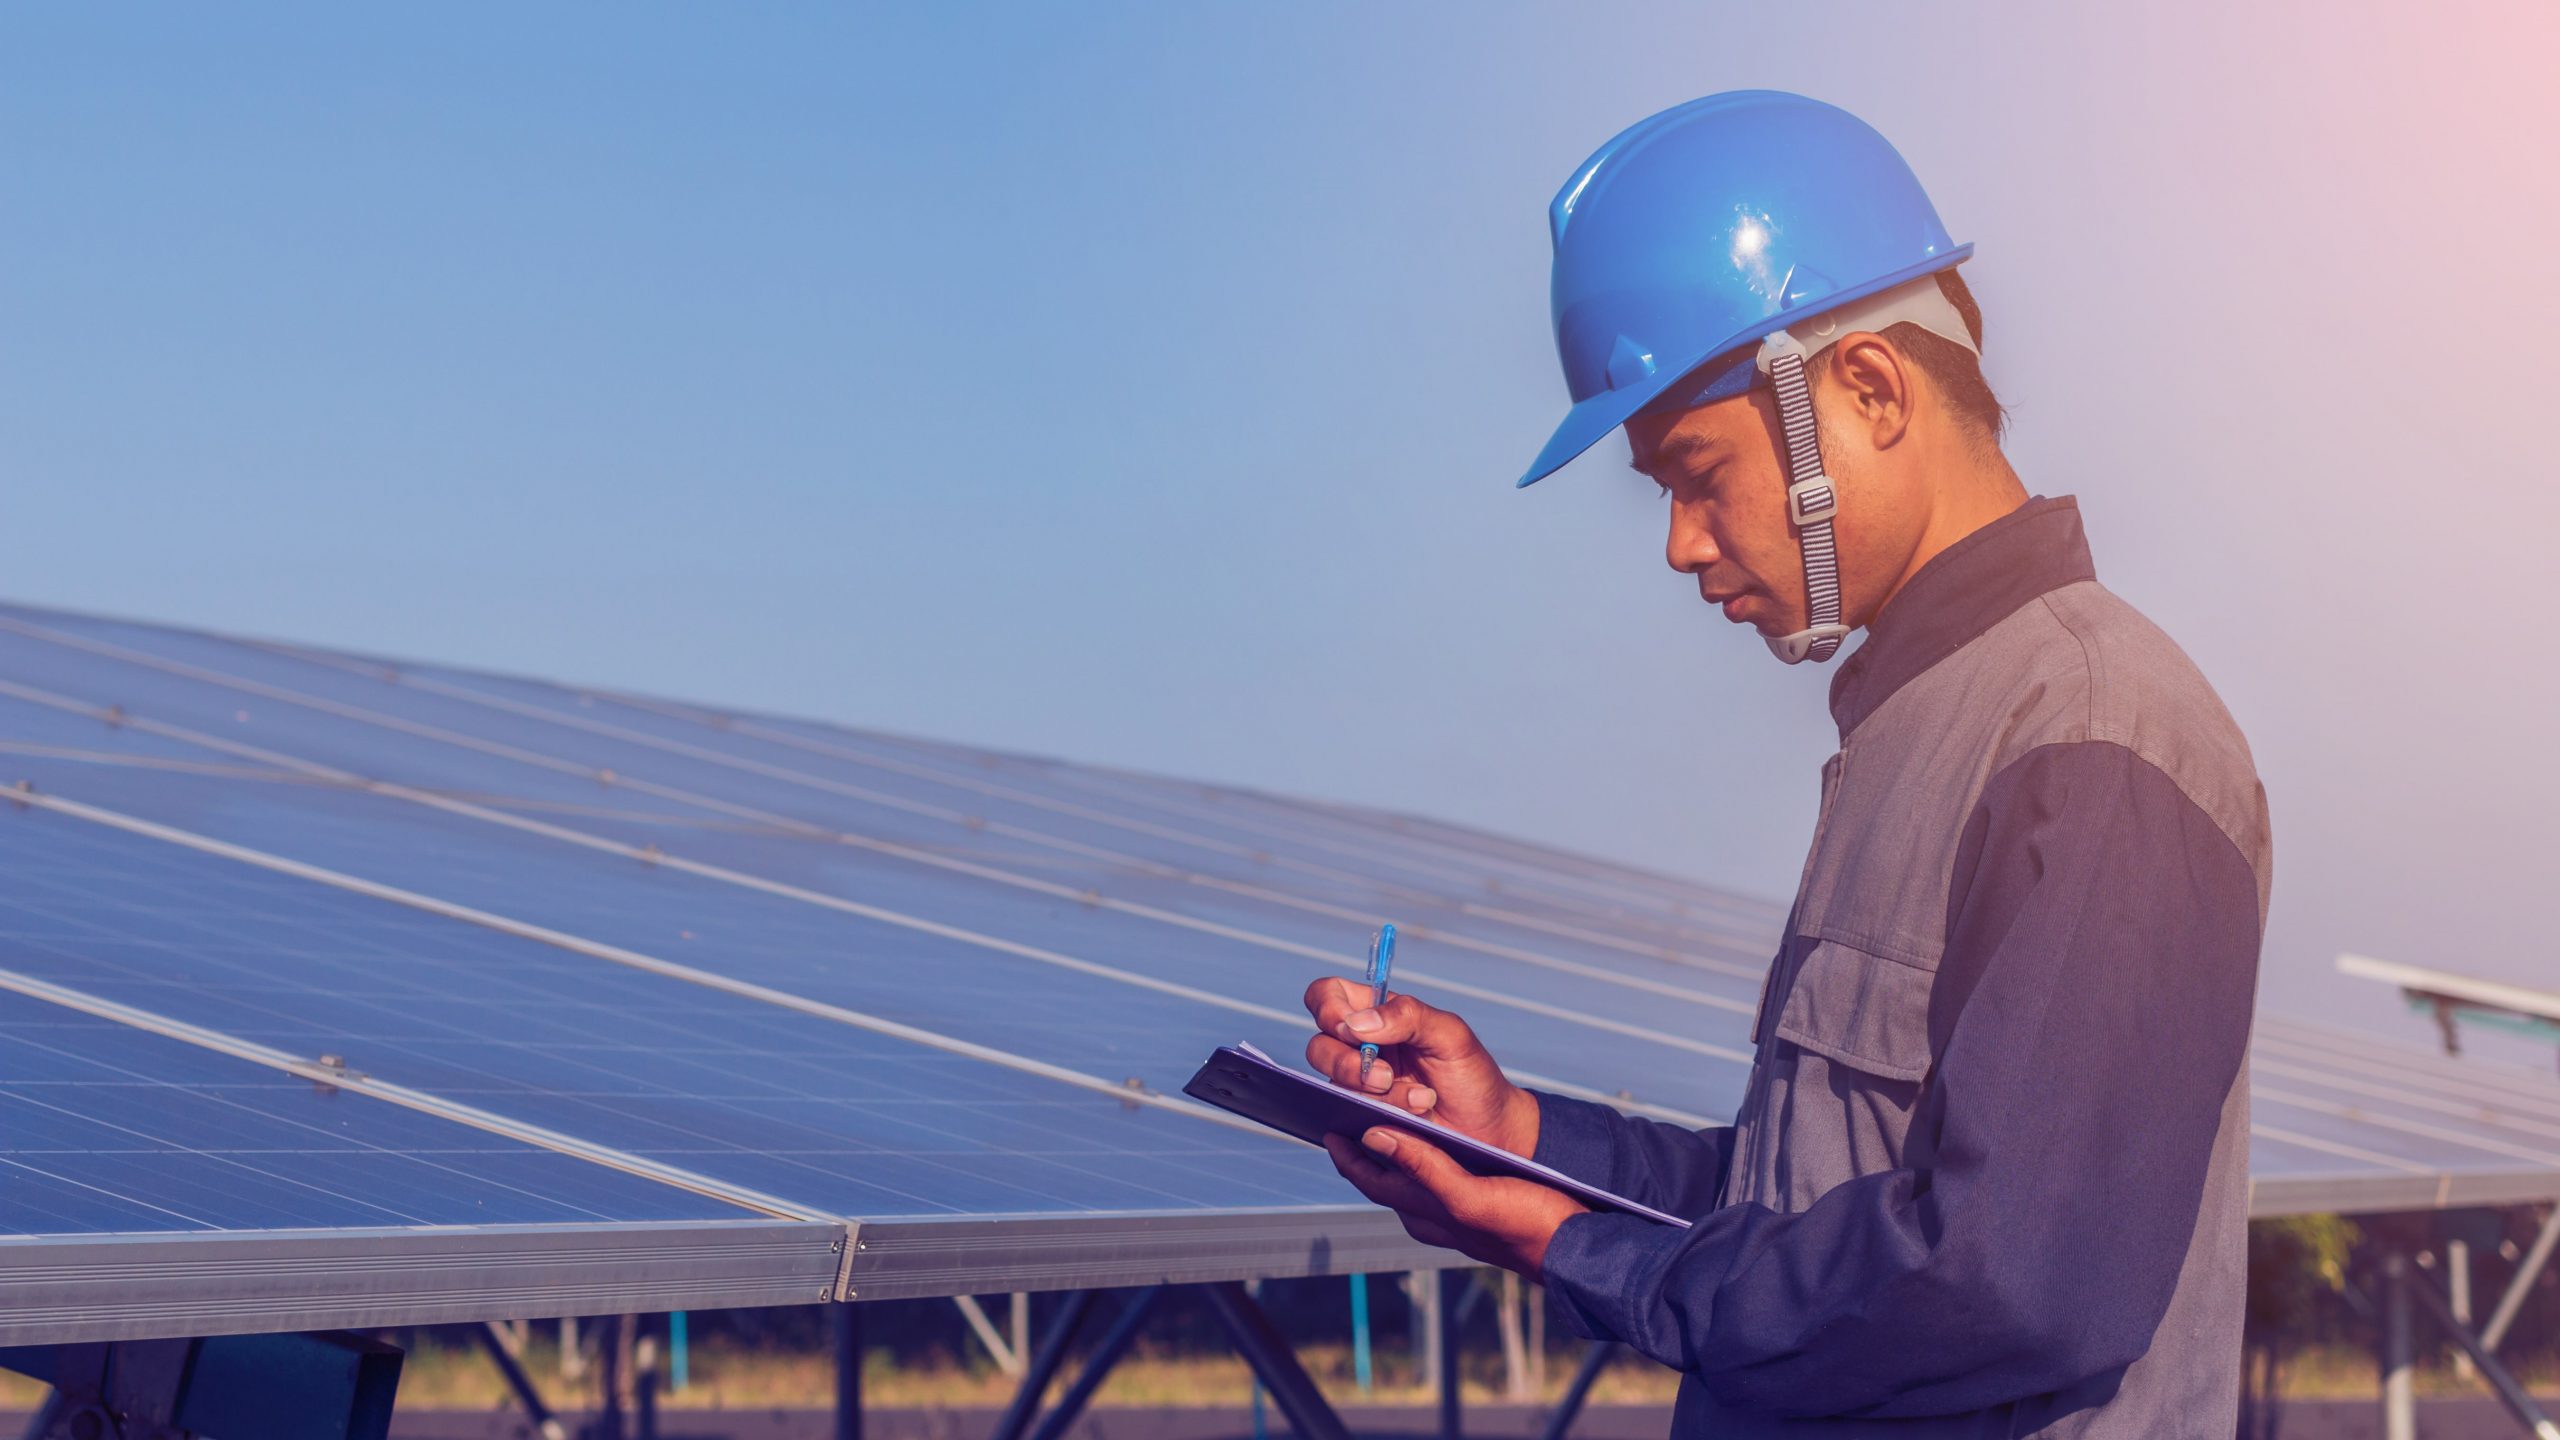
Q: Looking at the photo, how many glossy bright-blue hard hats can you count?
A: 1